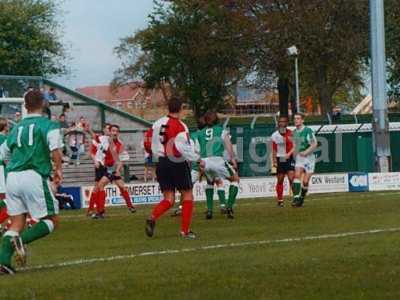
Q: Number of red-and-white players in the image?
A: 4